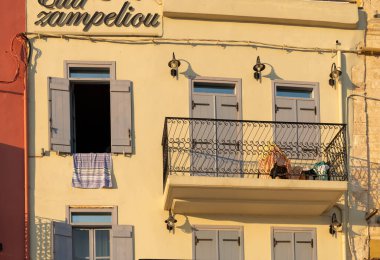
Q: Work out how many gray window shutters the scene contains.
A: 12